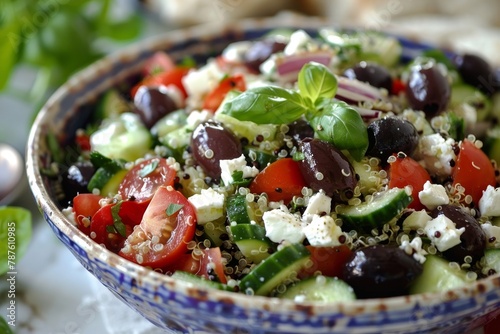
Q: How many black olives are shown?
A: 12